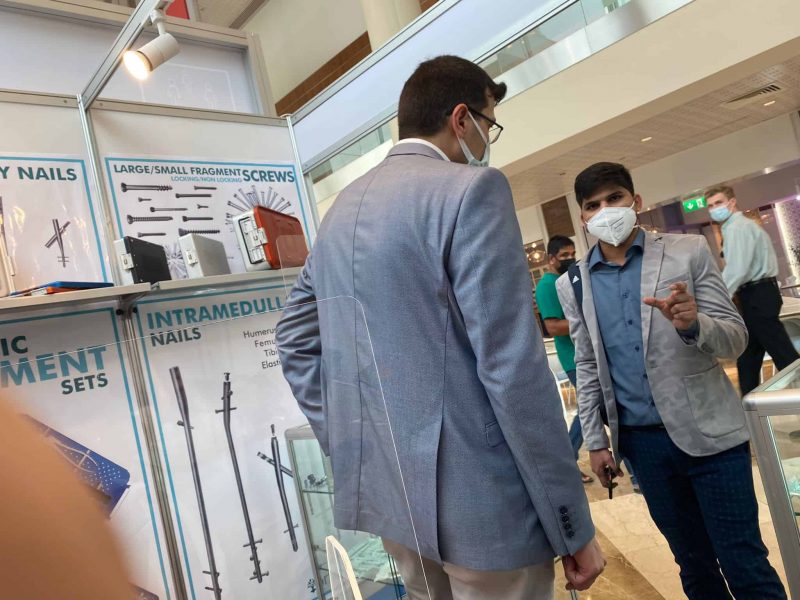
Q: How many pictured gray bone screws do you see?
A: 10